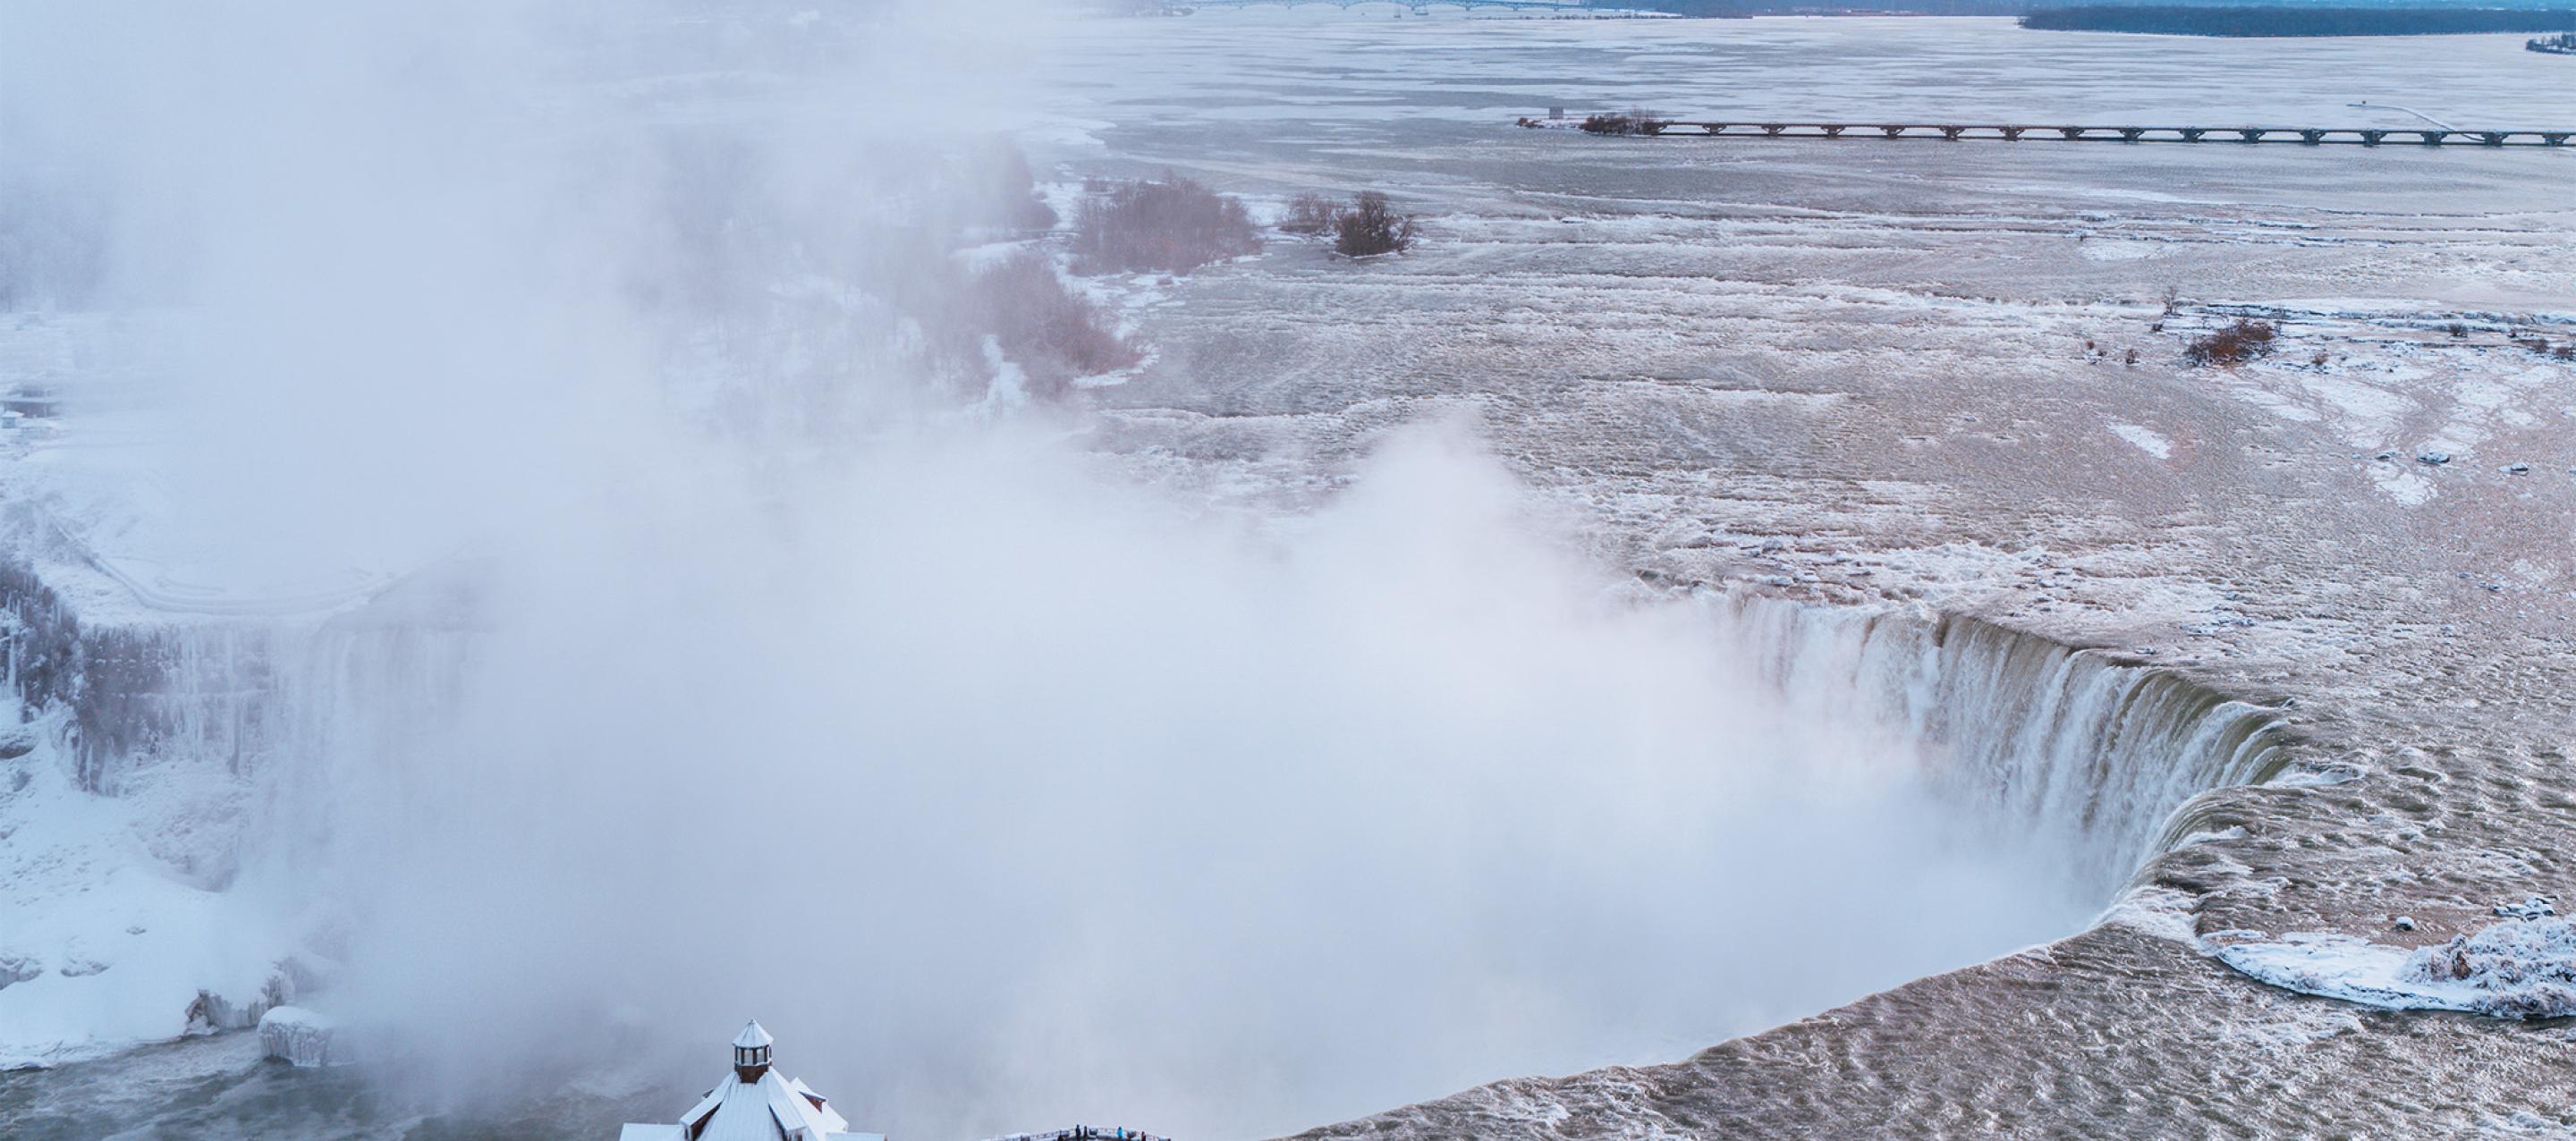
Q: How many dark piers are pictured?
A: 15